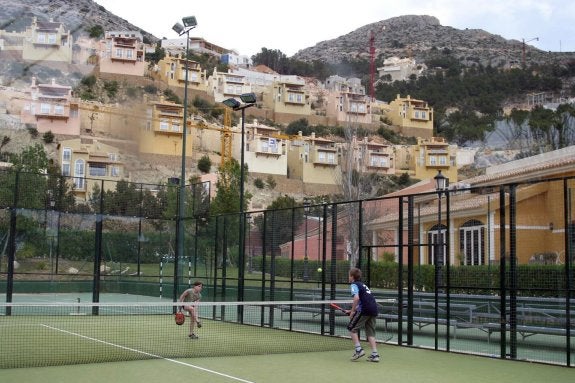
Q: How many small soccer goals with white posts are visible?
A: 1